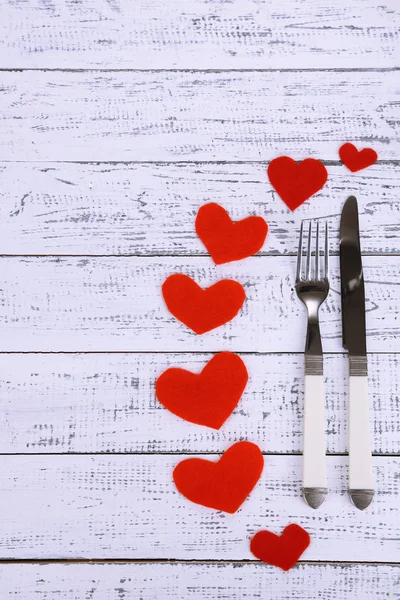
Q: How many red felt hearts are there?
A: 7